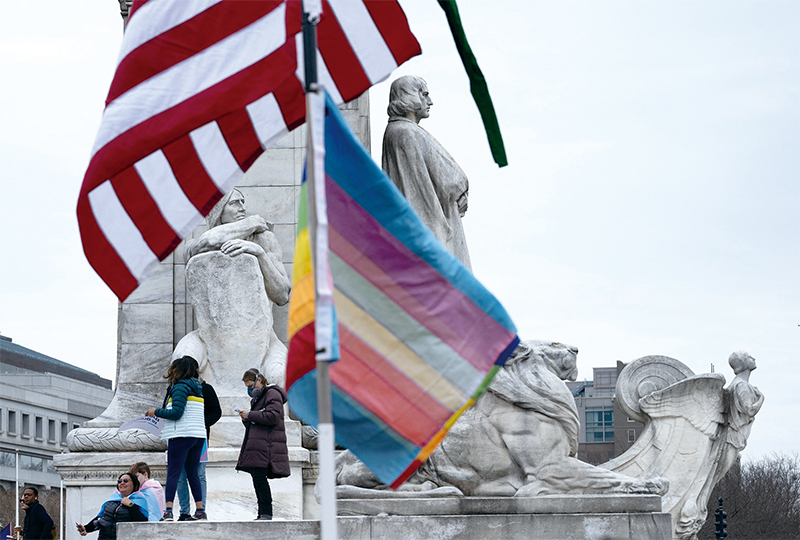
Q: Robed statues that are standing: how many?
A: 1